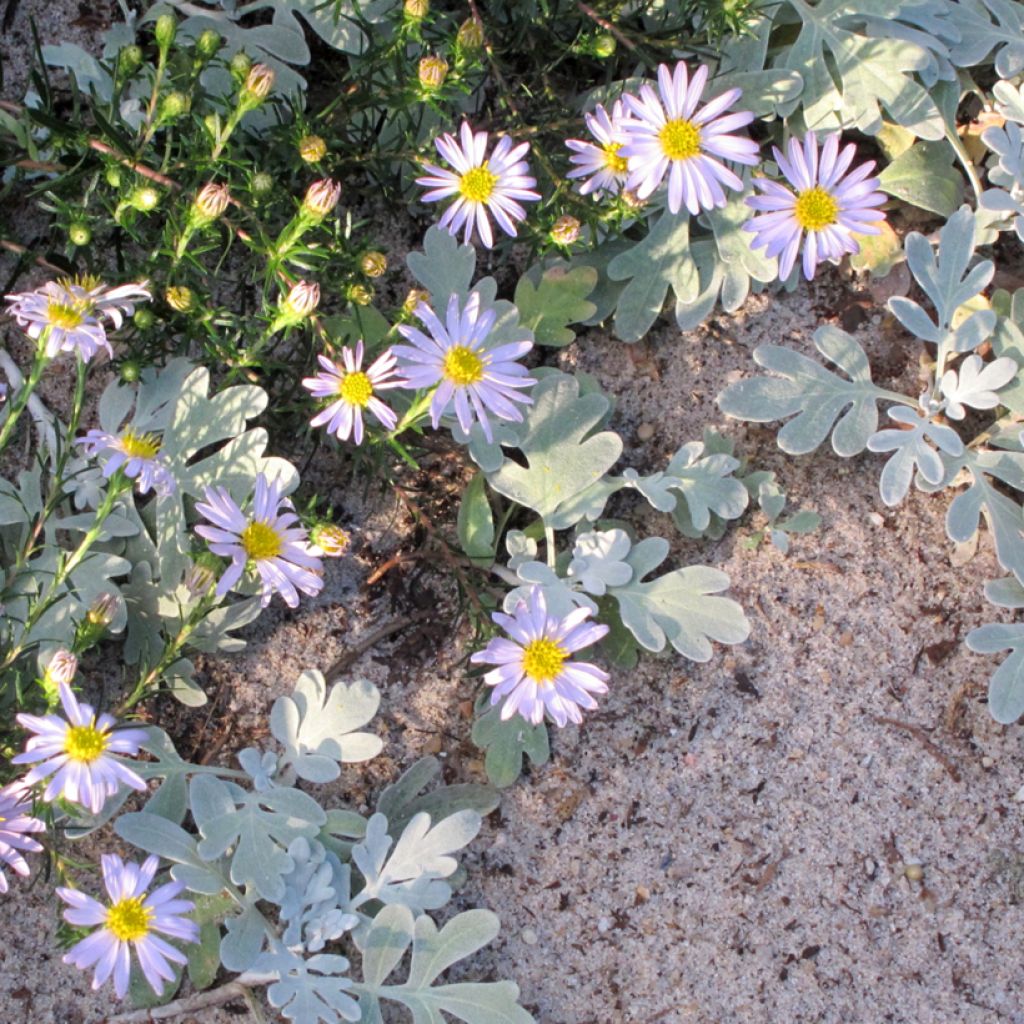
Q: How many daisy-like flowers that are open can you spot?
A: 14